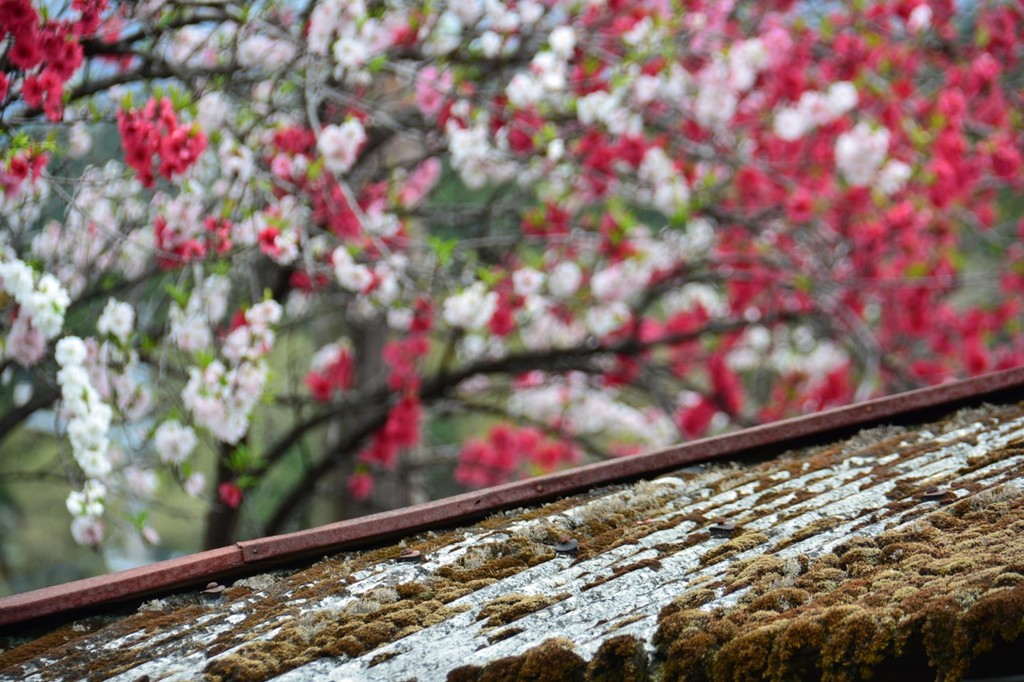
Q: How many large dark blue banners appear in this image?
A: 0